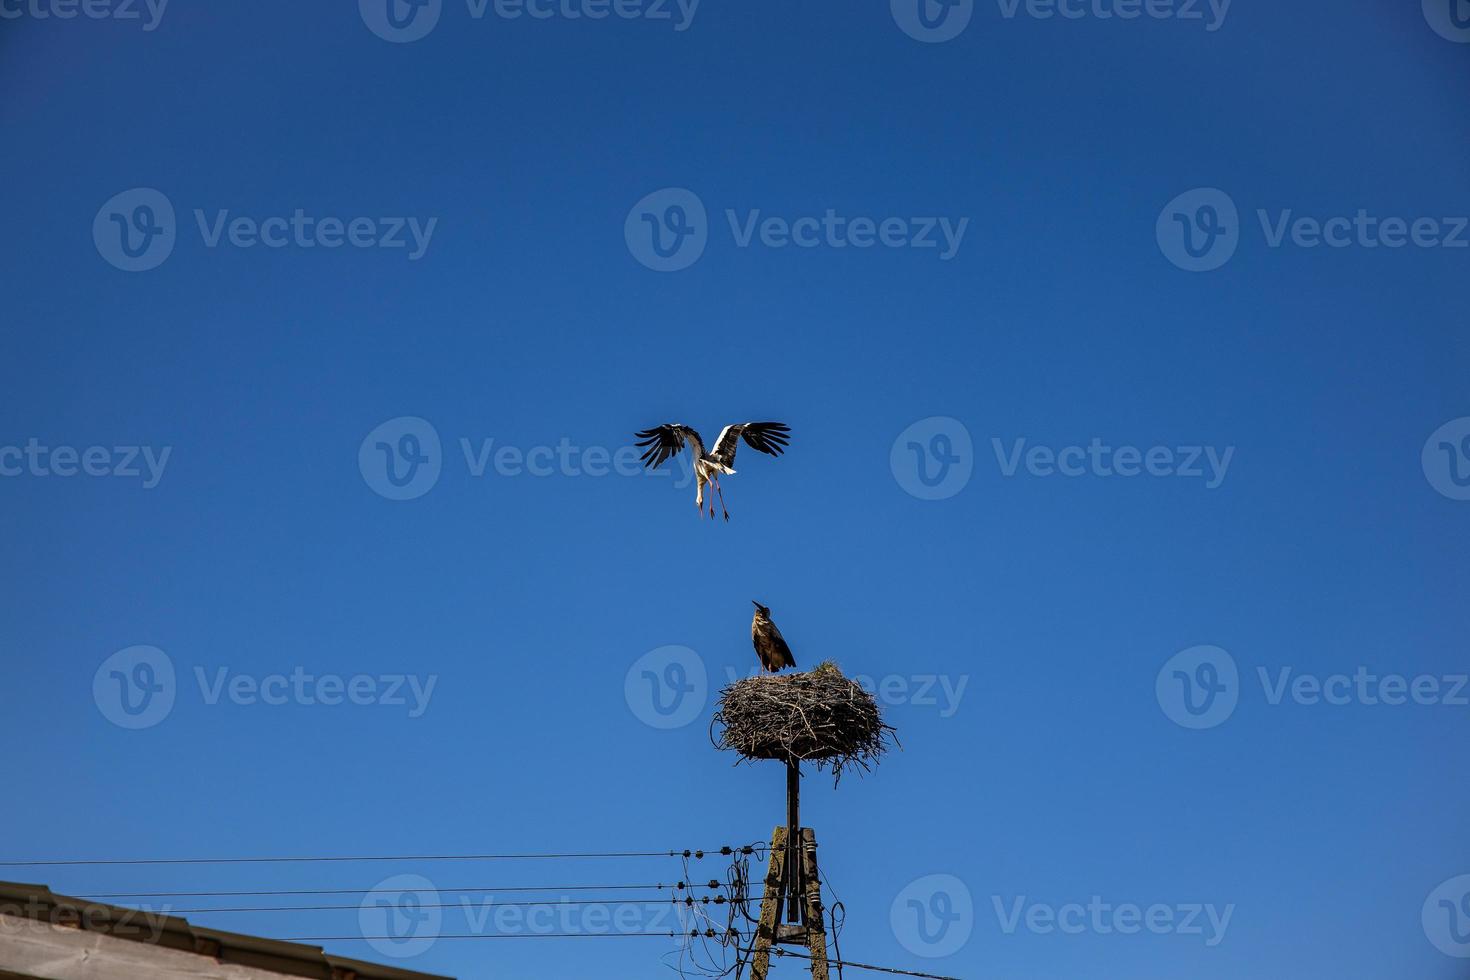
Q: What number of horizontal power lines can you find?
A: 4